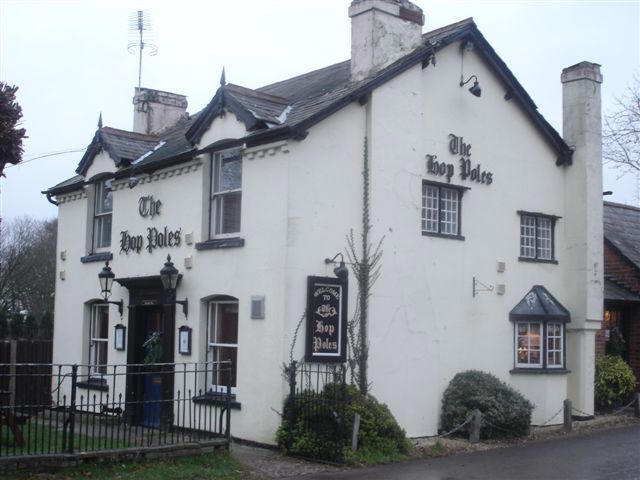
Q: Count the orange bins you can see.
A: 0